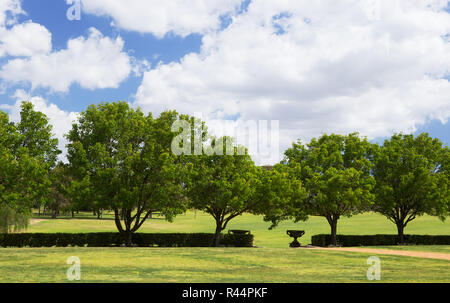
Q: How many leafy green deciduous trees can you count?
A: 5